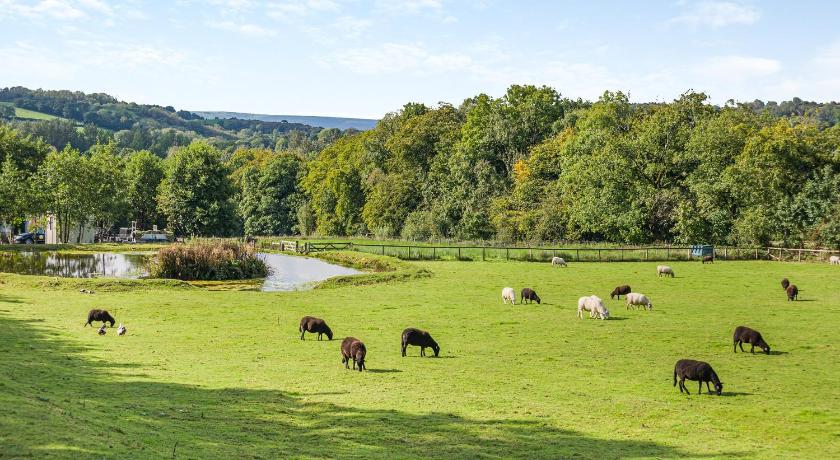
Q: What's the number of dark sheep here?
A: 11